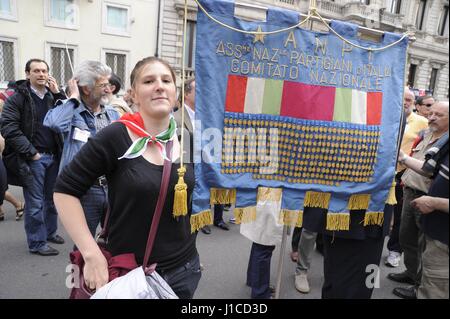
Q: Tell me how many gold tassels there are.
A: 2